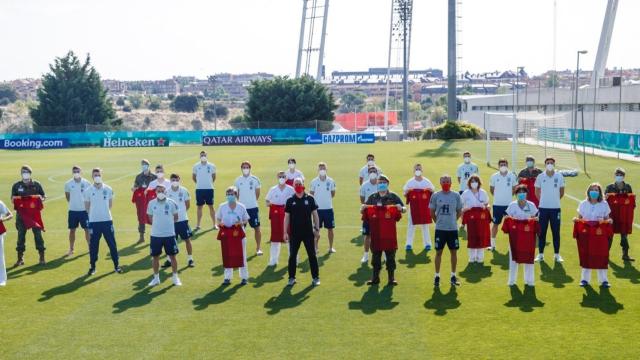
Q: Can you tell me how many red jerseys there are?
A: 14